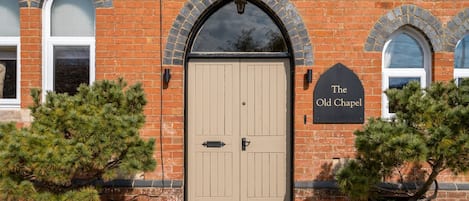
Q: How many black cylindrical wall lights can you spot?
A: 2